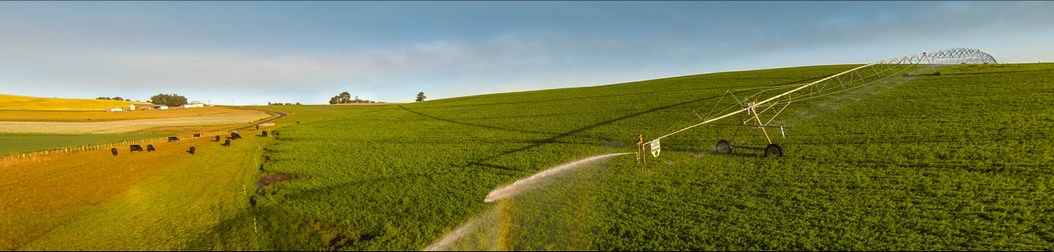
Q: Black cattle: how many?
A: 11